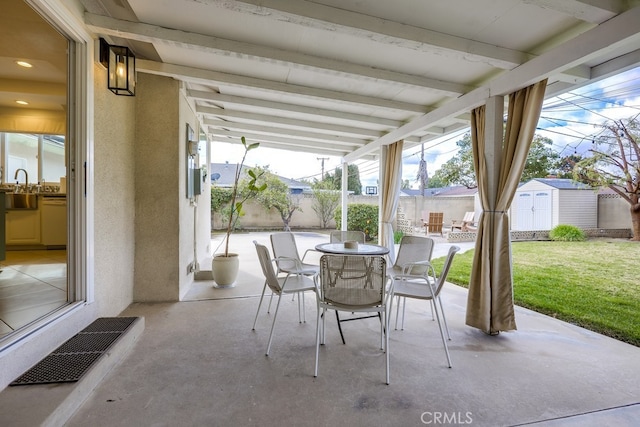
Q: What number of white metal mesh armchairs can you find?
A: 6